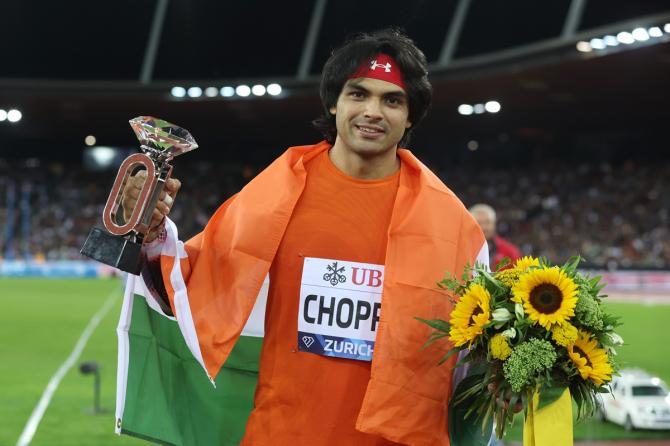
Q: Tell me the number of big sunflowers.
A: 3